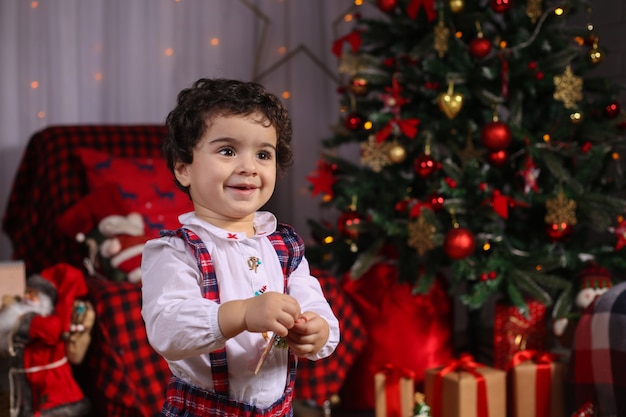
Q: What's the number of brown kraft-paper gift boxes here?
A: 3